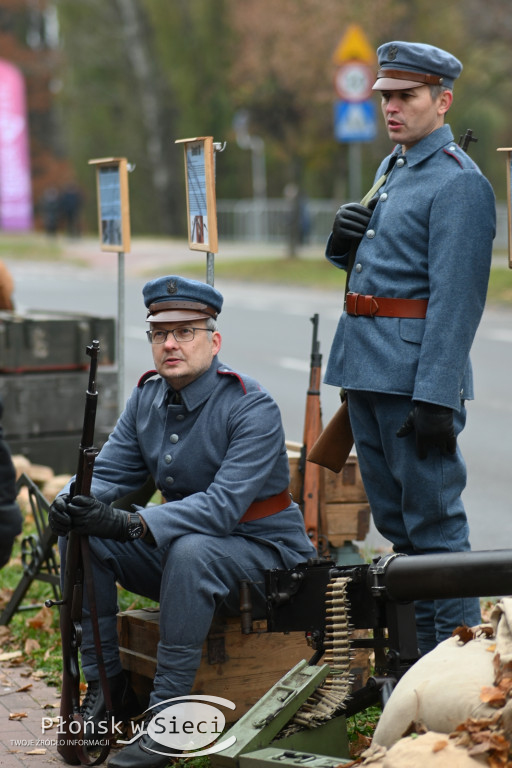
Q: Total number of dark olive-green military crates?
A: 3